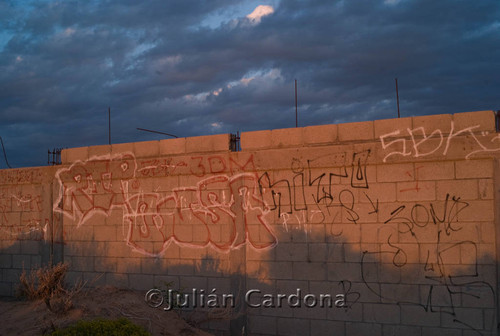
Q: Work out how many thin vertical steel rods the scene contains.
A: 3